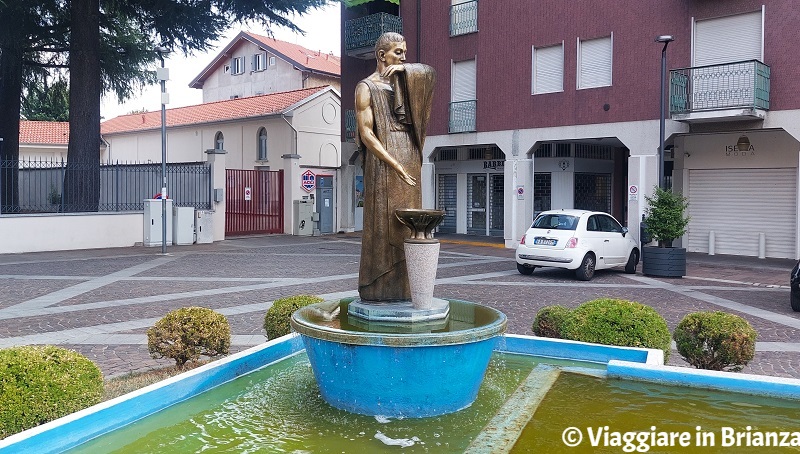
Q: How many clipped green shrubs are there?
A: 6